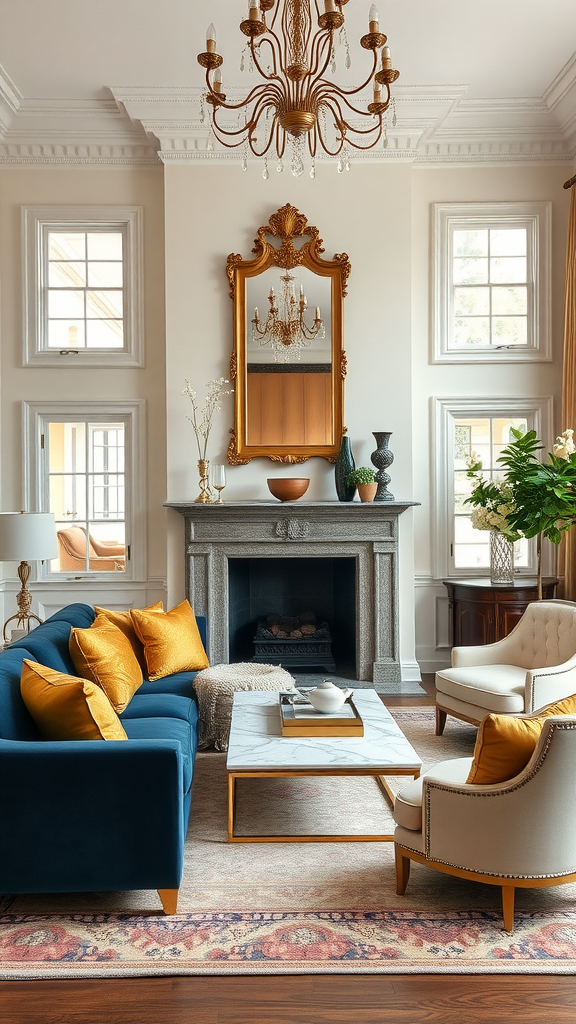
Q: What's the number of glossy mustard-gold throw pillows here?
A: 5